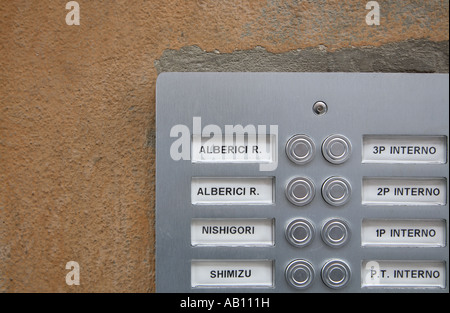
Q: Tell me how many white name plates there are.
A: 8